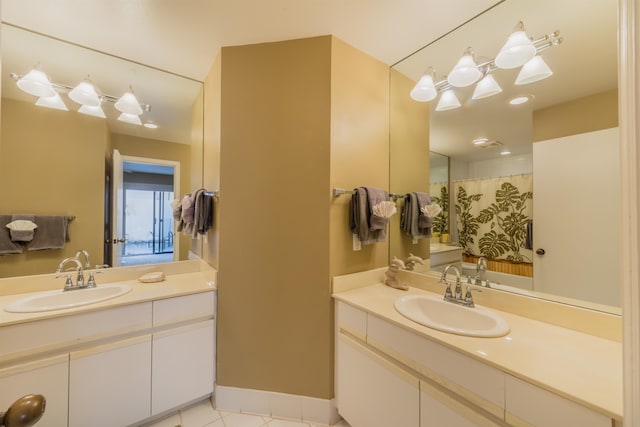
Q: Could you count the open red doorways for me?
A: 0